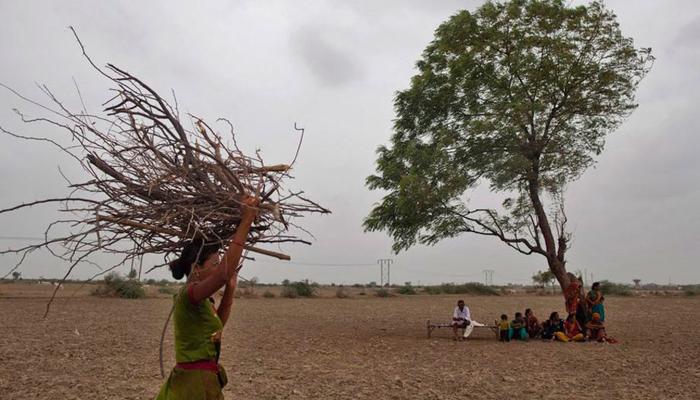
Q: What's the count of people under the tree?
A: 9